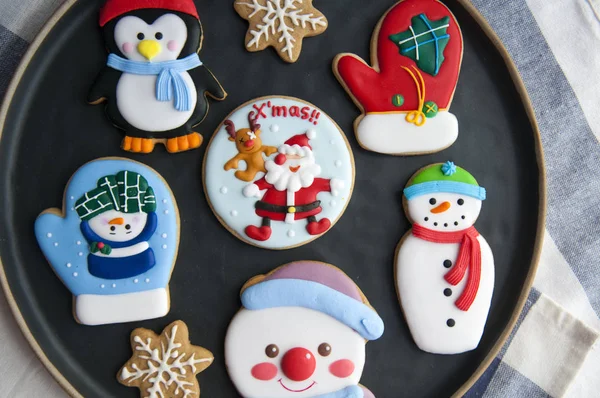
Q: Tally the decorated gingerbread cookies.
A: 8